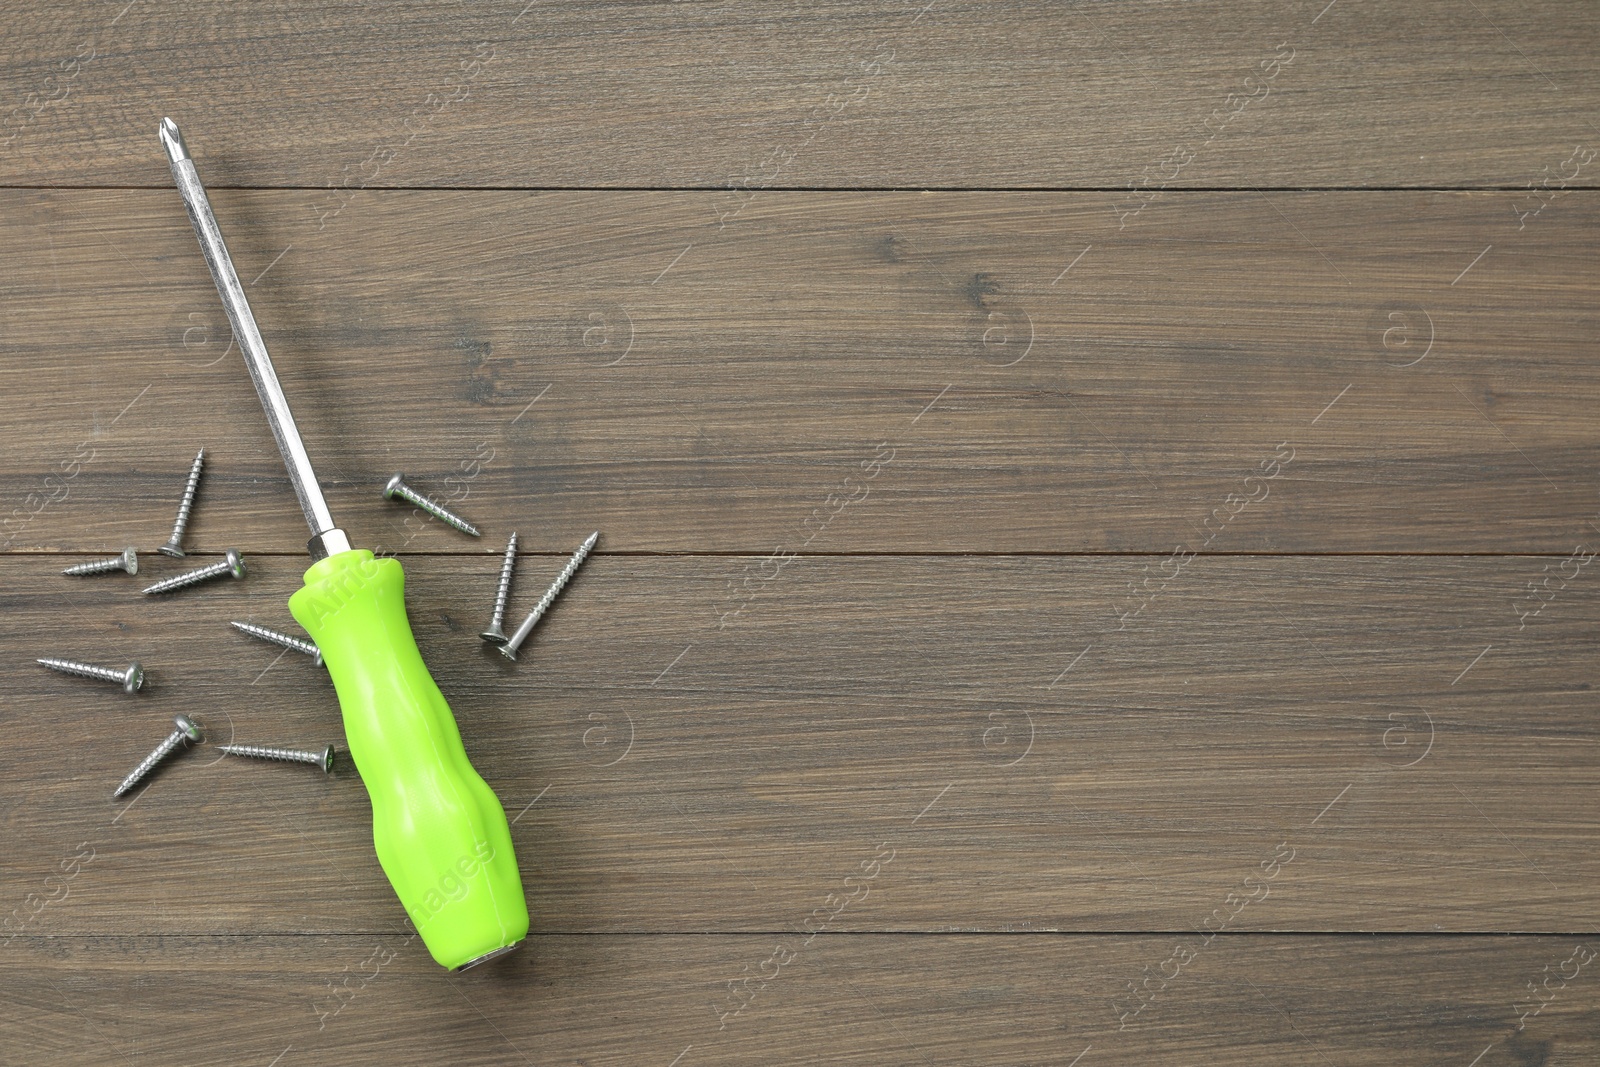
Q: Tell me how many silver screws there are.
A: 10